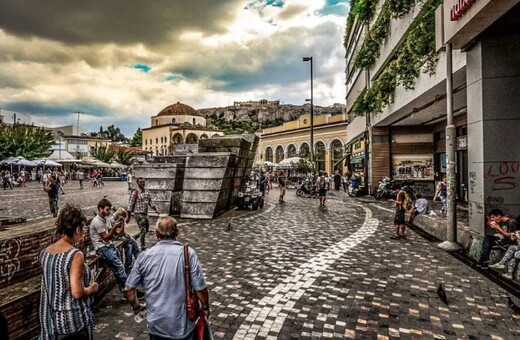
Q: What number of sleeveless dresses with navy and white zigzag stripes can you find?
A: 1